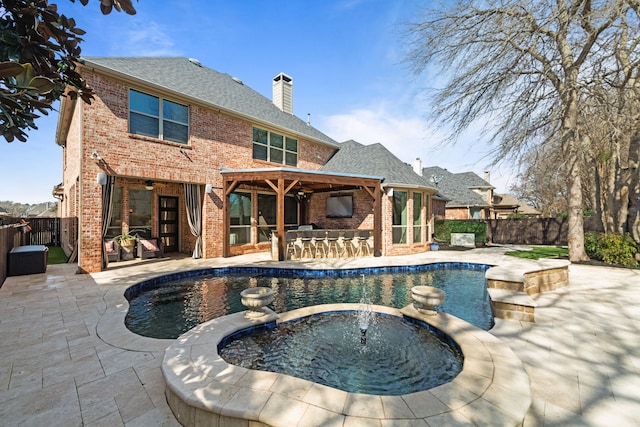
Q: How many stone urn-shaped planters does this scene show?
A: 2